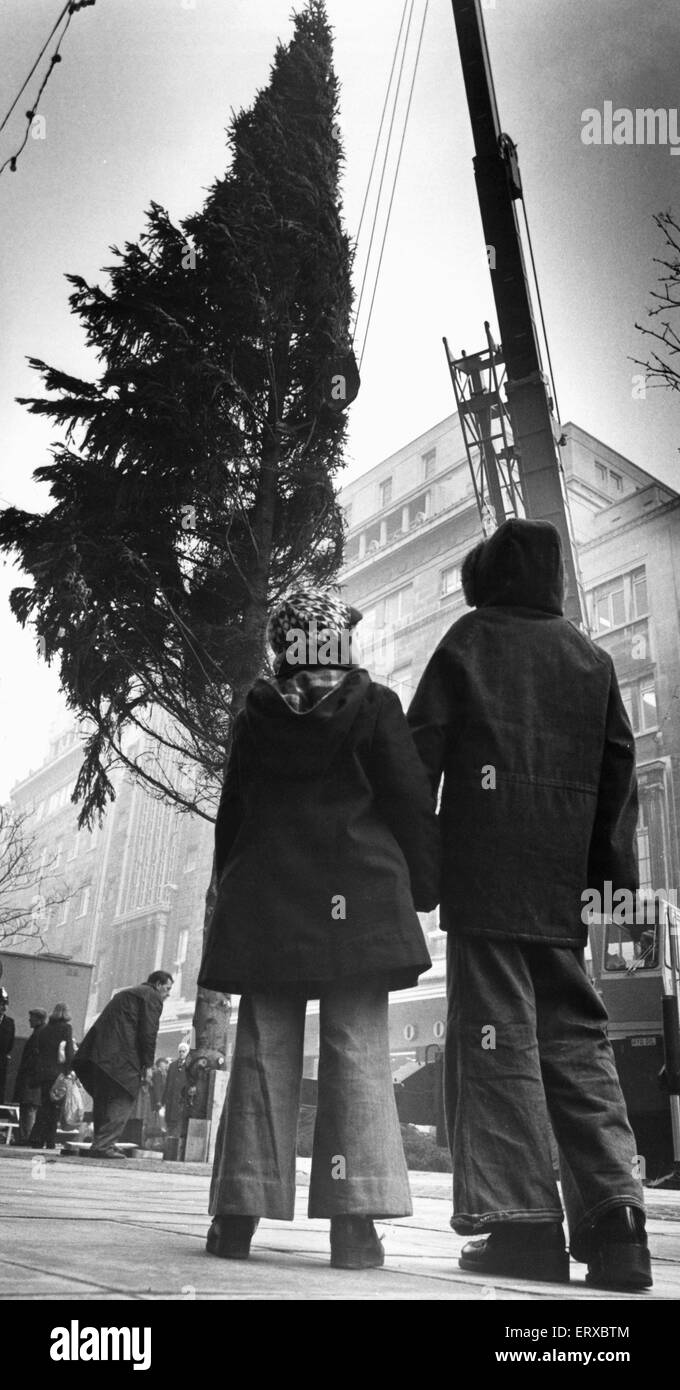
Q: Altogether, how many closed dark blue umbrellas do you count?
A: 0